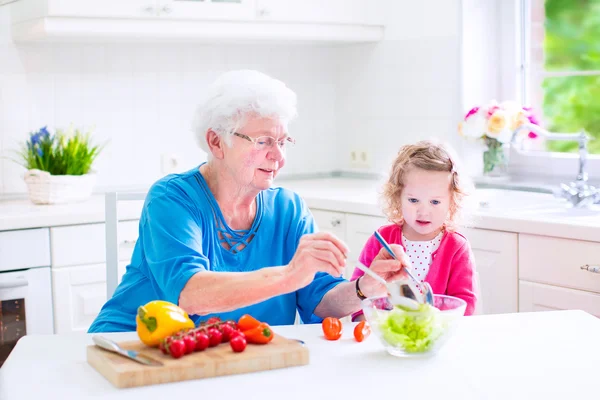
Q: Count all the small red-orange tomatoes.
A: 2